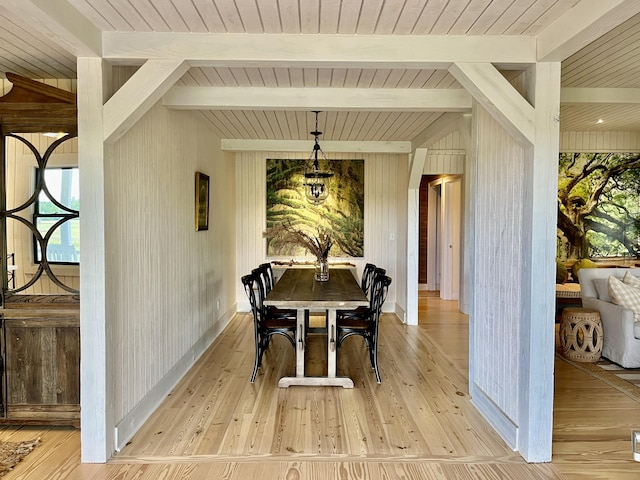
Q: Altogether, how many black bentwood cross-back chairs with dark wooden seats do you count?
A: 6